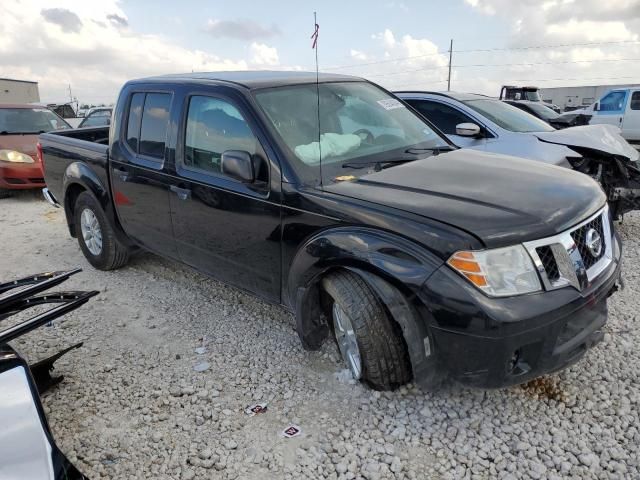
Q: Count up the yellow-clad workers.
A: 0